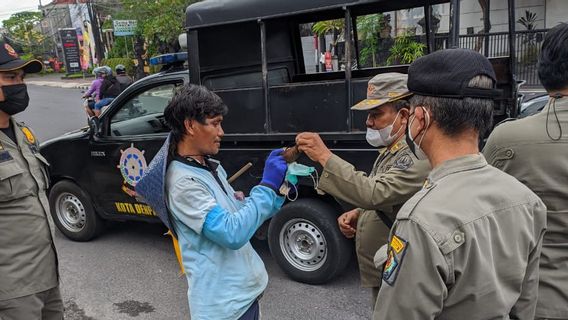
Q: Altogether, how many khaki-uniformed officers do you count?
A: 4